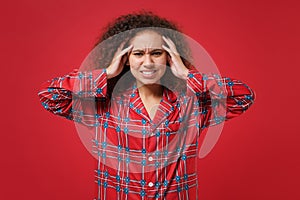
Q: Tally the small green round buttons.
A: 0